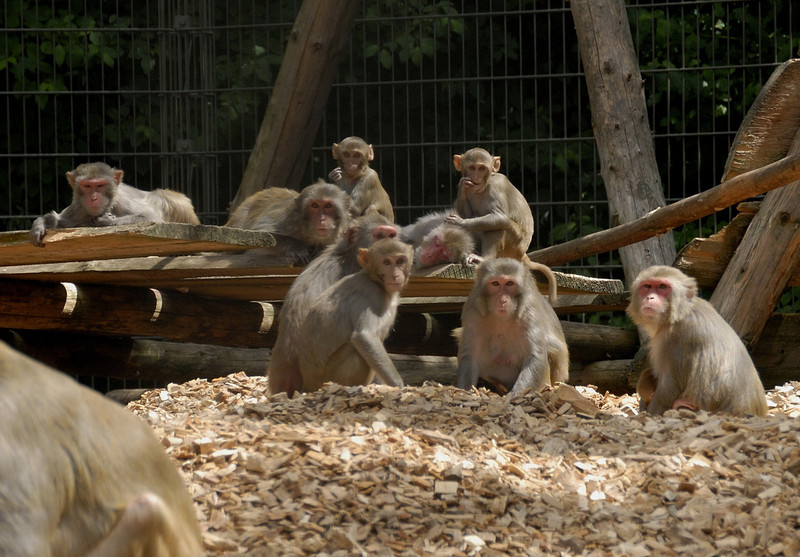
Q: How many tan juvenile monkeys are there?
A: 2